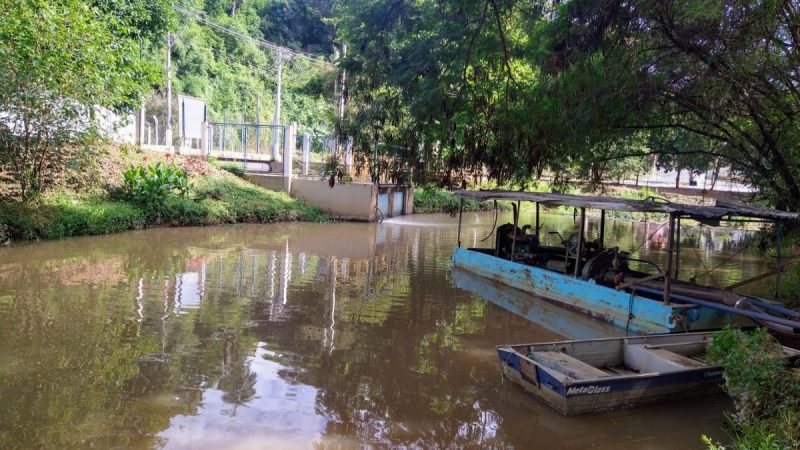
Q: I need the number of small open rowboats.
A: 1